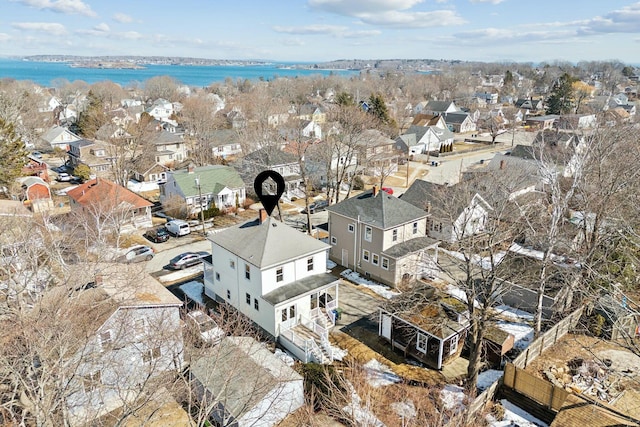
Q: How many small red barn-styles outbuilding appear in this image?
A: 1